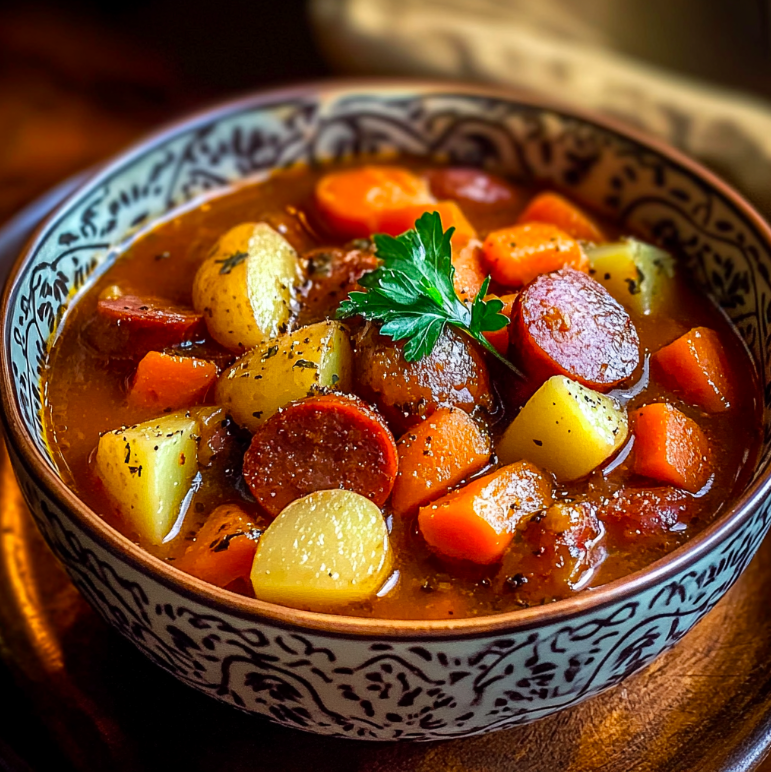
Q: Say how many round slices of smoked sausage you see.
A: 2